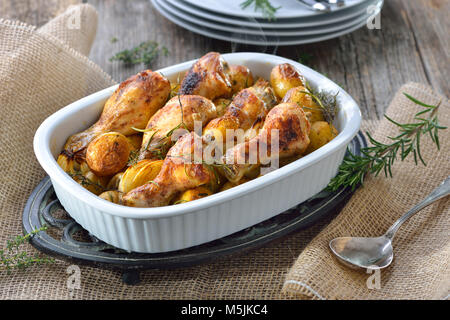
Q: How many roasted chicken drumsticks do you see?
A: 6